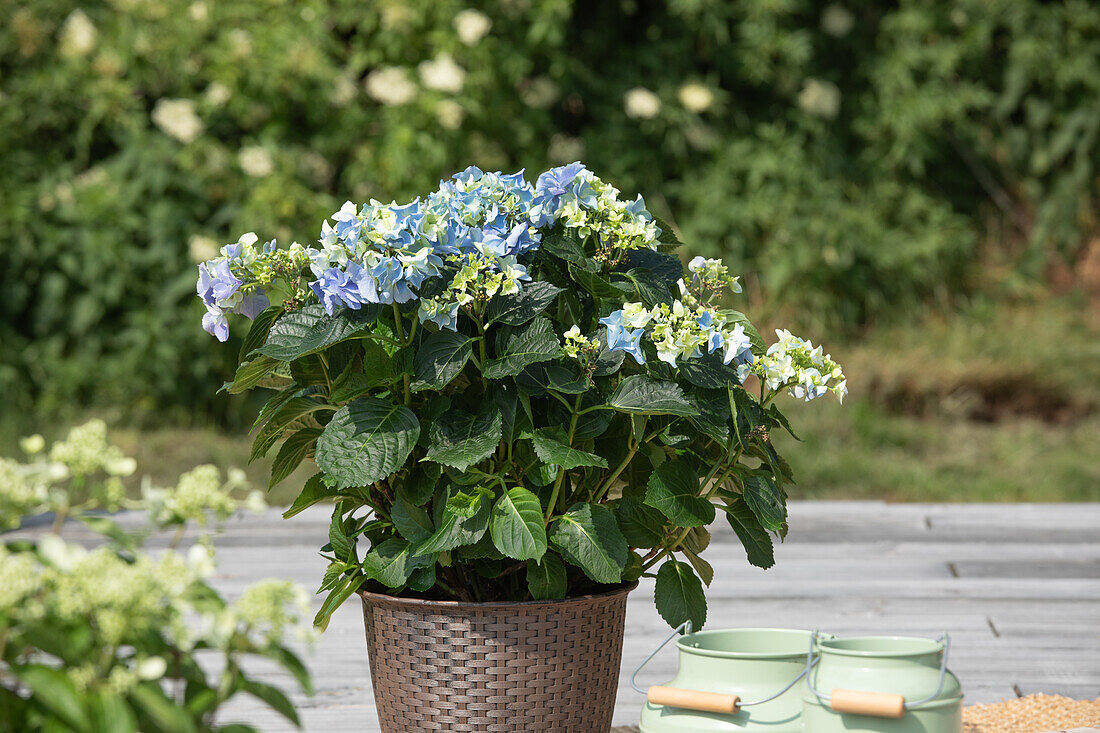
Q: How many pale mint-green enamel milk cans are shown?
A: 2